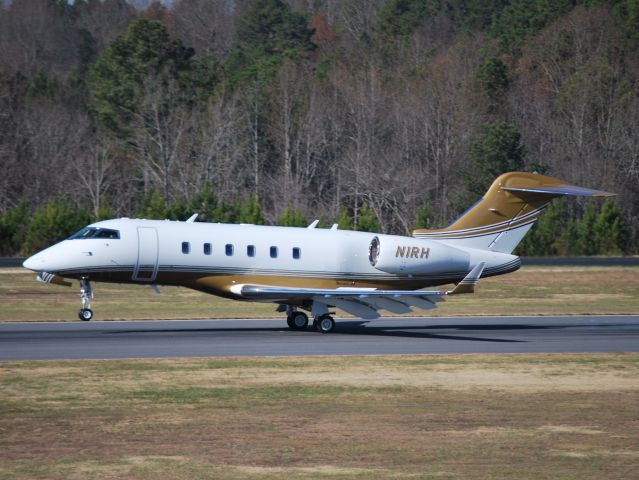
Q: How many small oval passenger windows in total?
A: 6